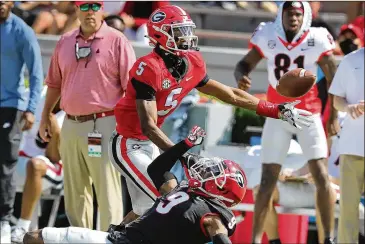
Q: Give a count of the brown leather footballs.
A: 1